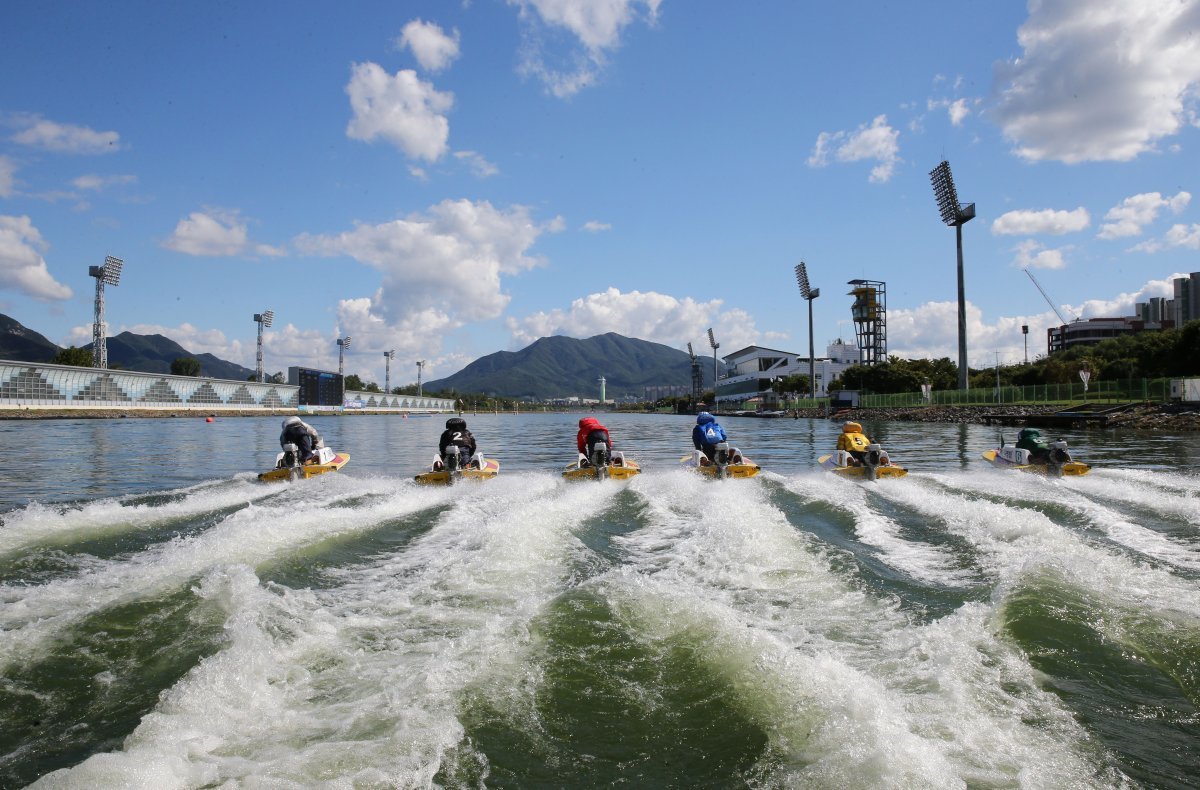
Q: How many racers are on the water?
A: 6